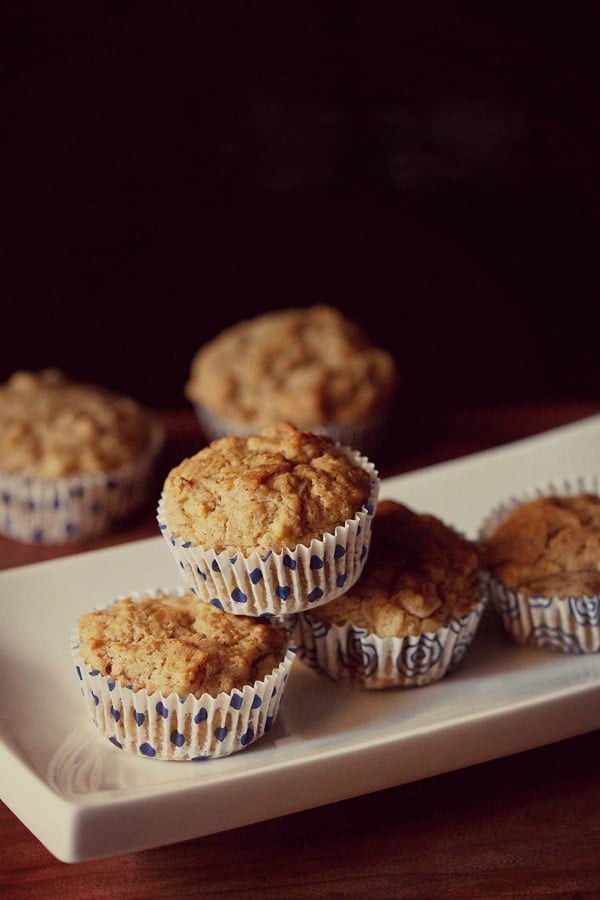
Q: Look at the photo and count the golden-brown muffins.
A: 6